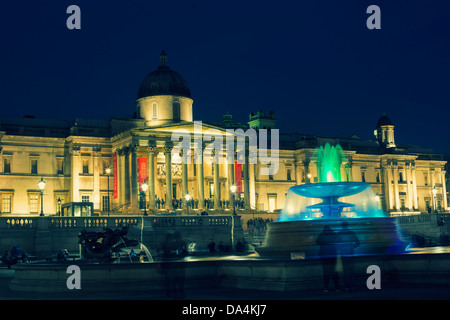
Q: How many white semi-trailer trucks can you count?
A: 0